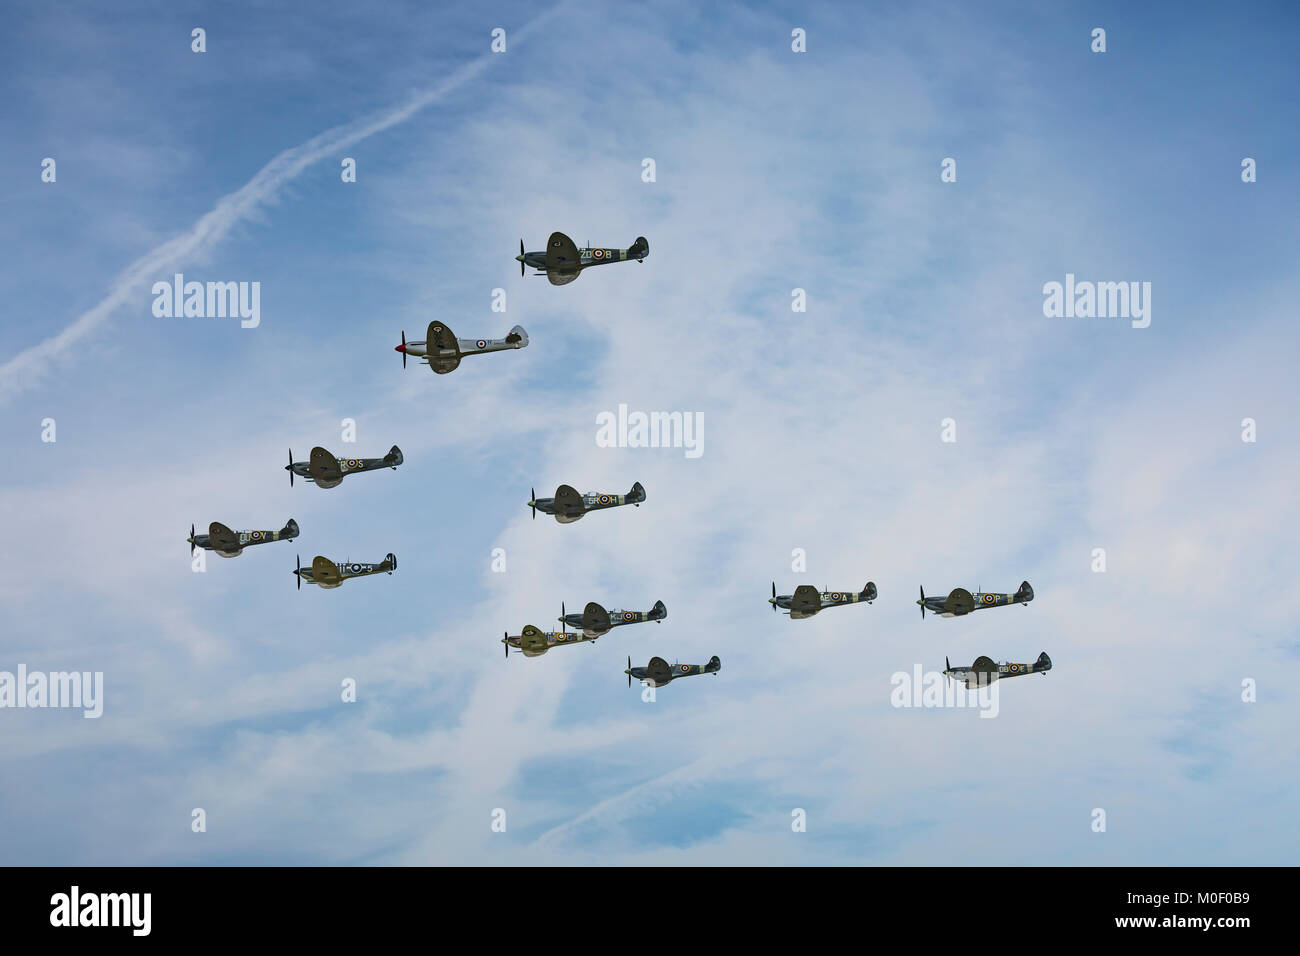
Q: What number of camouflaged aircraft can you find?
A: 11